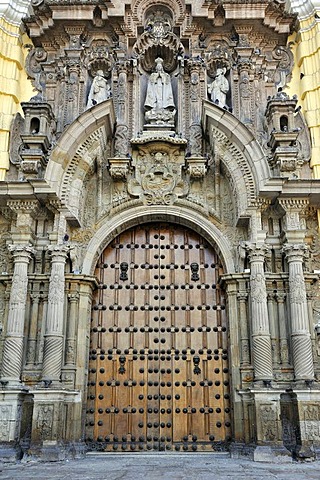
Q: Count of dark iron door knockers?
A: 4